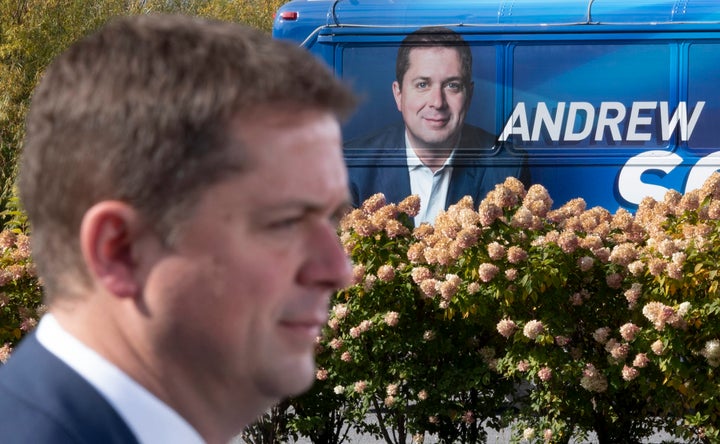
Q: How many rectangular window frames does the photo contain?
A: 3